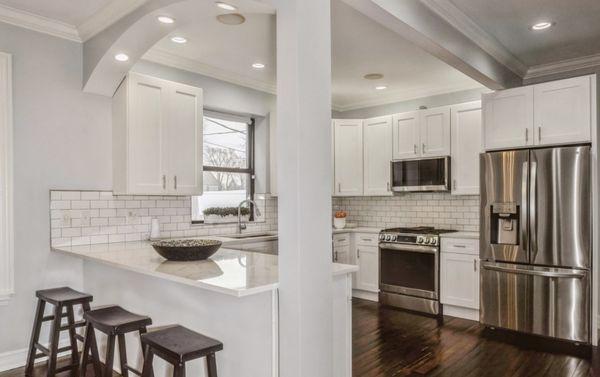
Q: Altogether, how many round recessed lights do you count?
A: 7